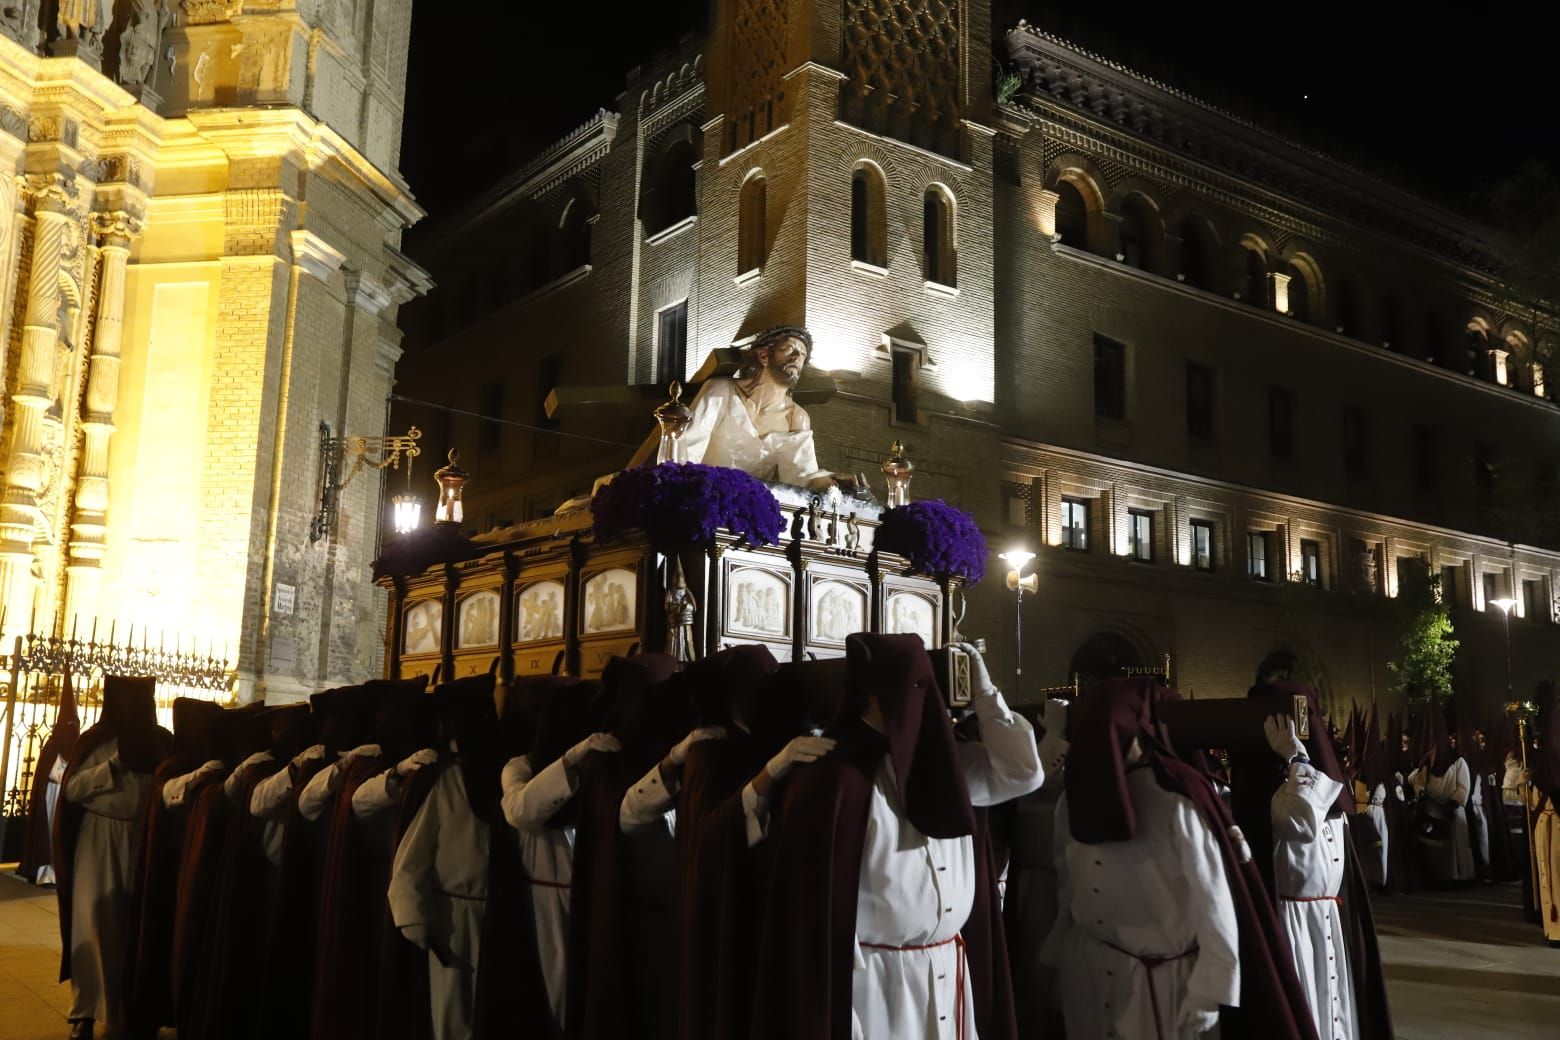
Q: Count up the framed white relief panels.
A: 7